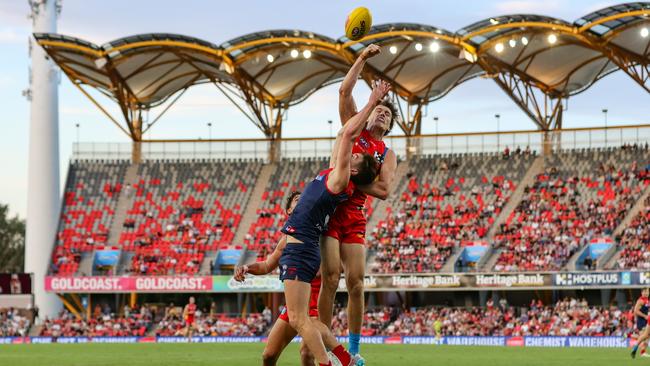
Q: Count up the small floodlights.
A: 11